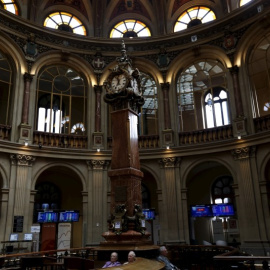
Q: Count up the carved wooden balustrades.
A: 5